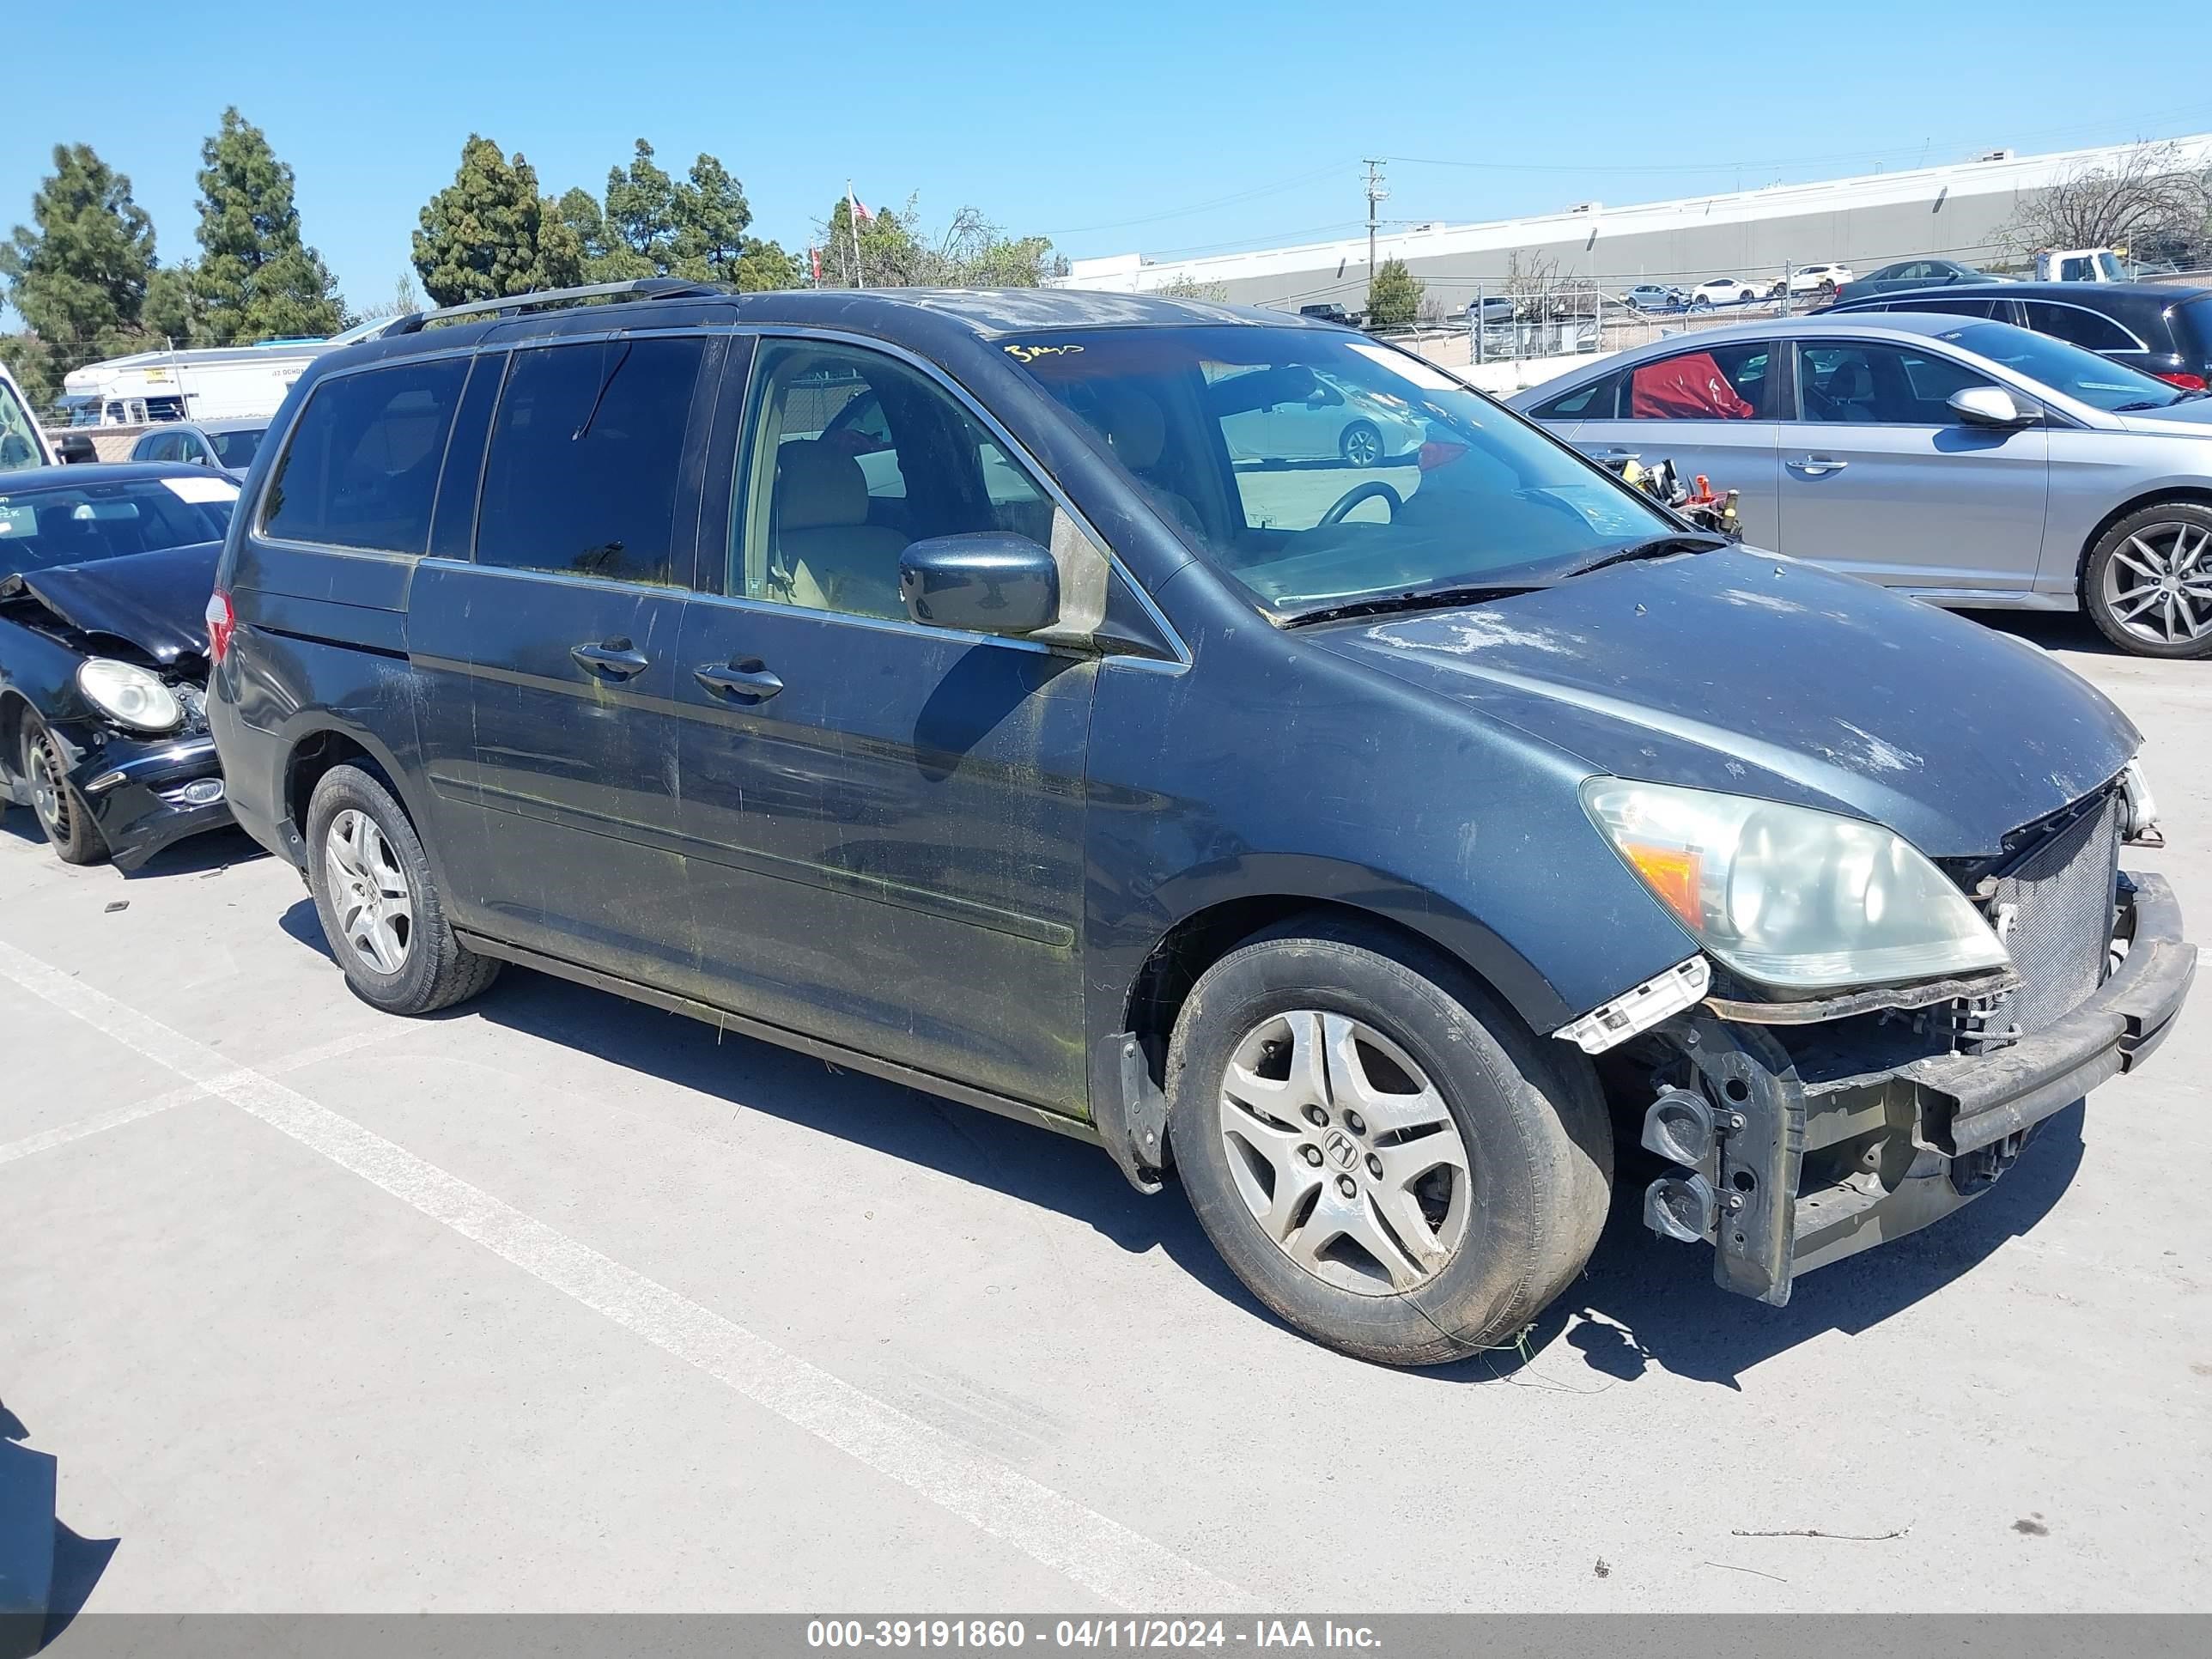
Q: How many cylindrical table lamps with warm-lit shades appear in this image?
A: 0